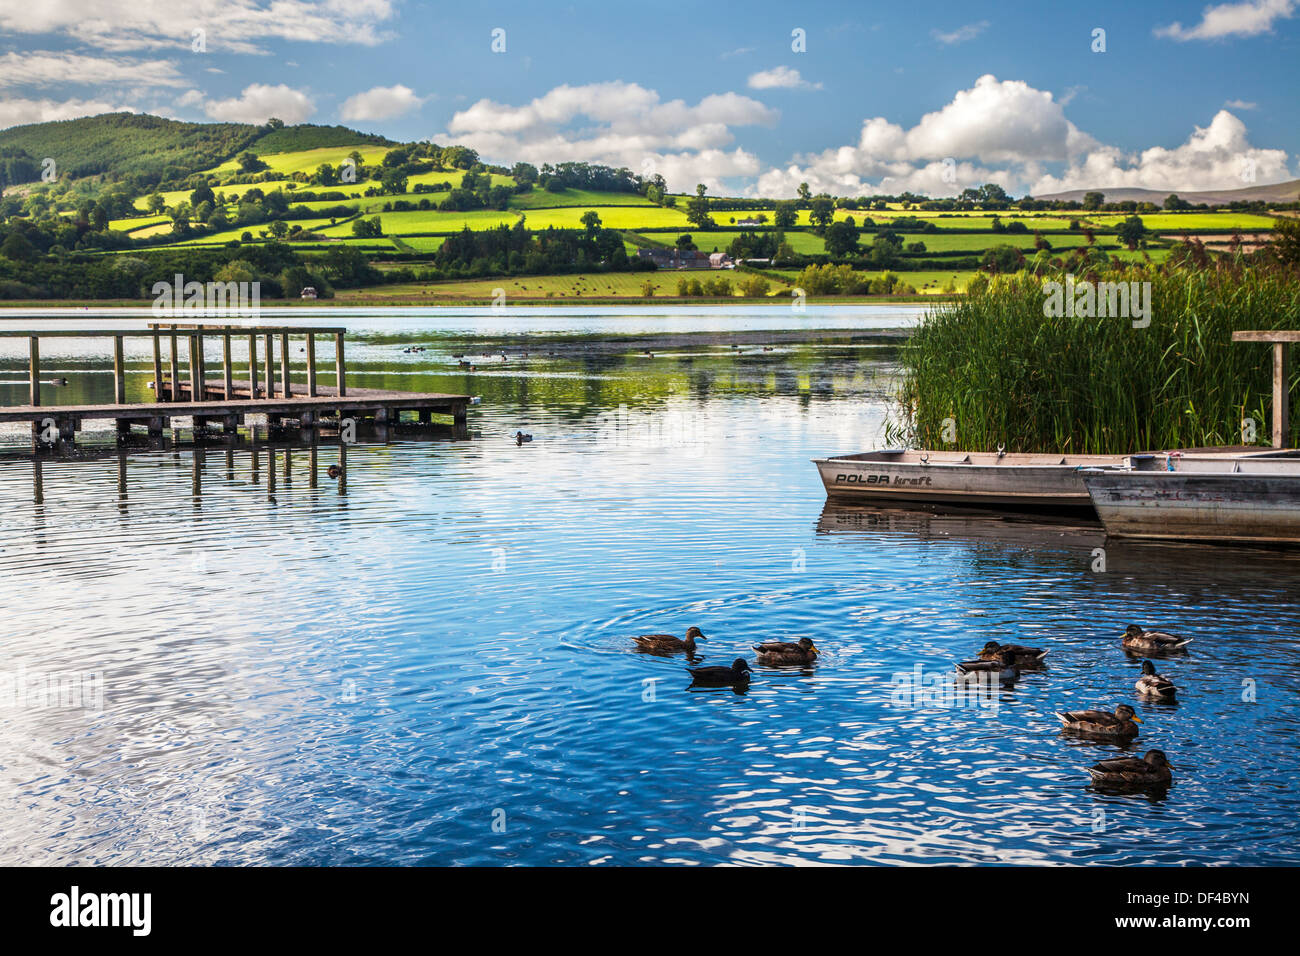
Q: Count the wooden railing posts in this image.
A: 13